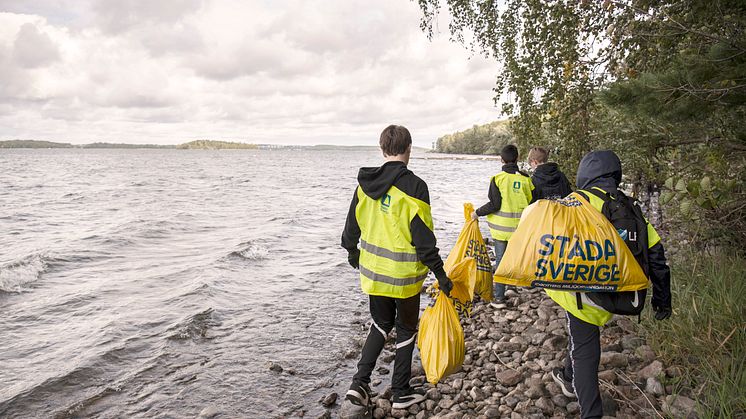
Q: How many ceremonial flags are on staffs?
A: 0